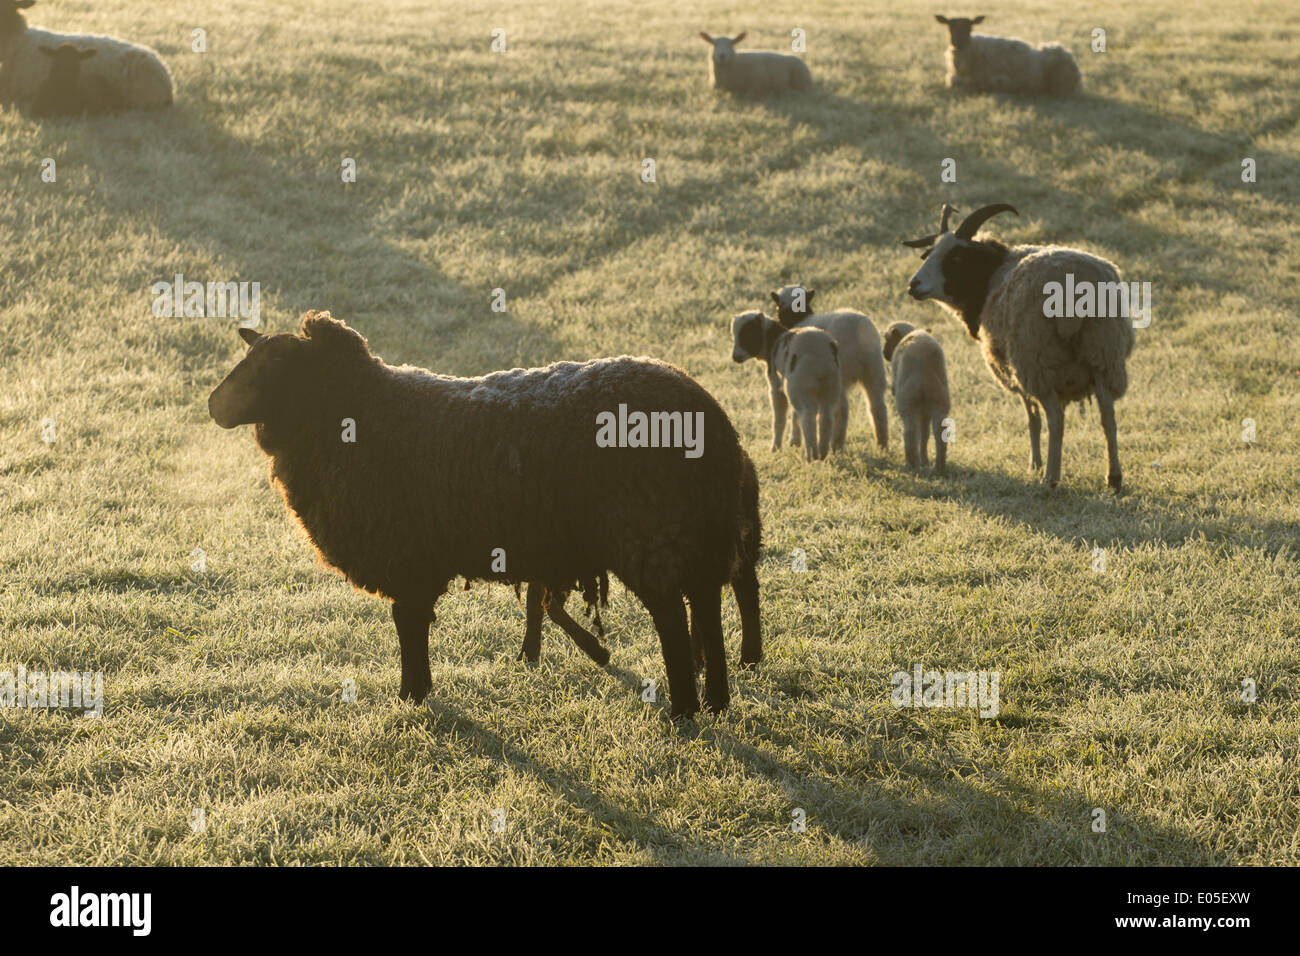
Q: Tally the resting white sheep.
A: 3